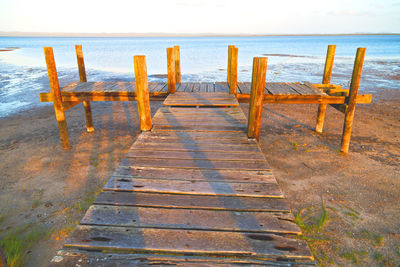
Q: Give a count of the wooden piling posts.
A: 10